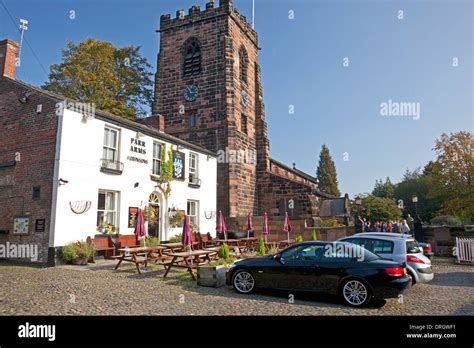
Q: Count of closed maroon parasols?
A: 6